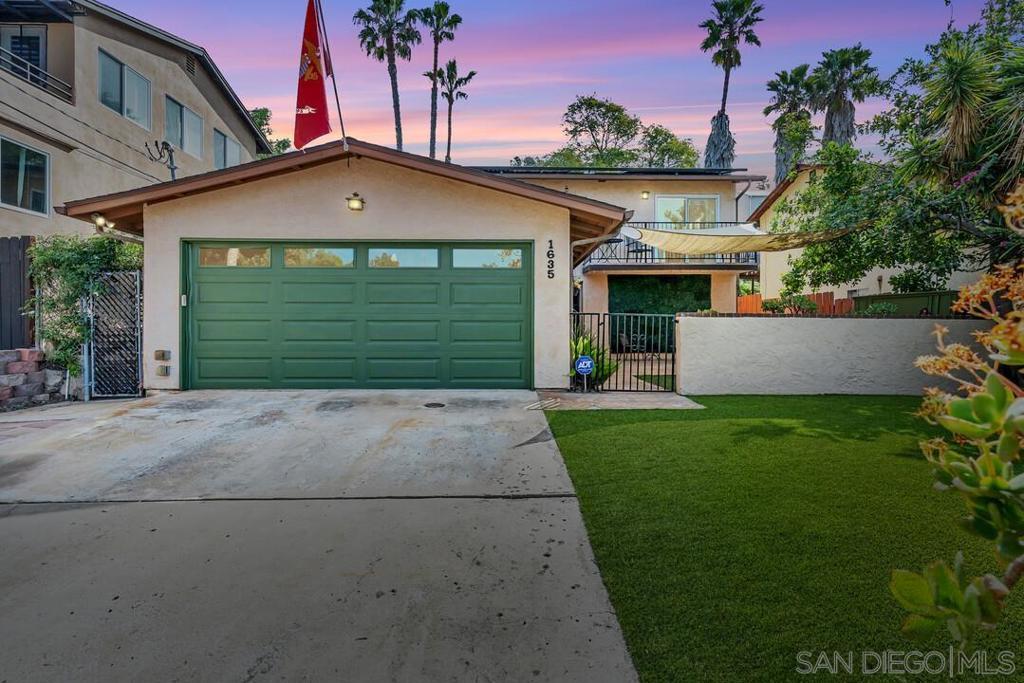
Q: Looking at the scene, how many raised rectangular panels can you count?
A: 12